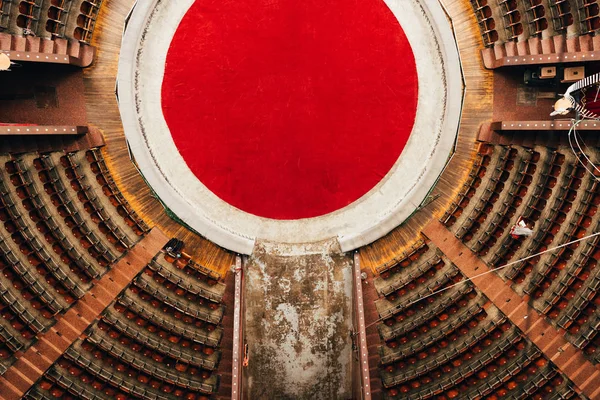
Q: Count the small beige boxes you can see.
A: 2